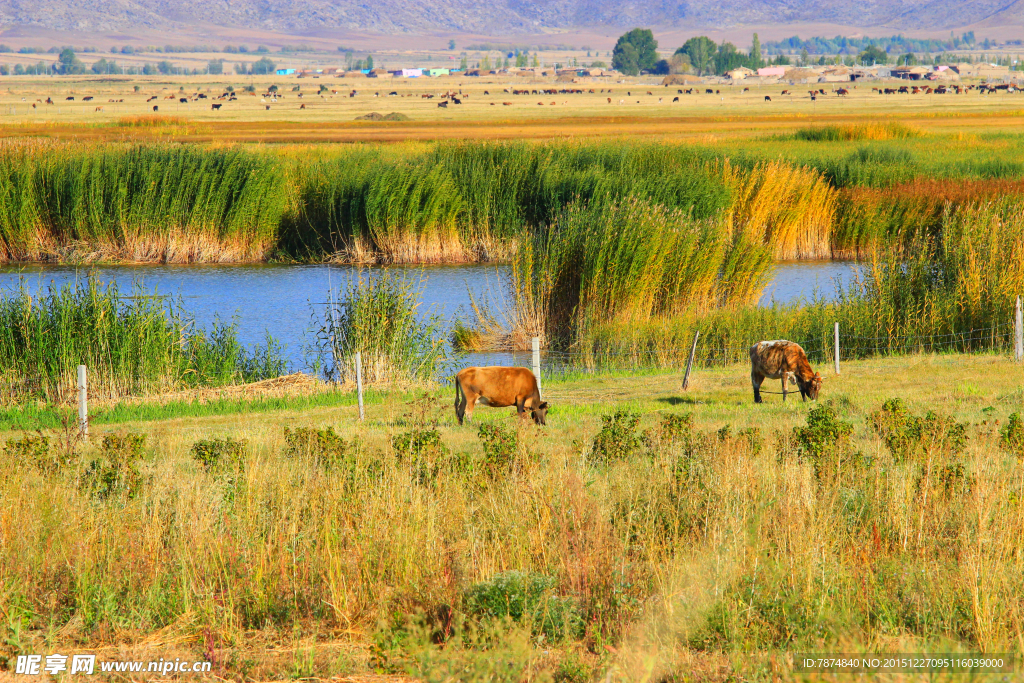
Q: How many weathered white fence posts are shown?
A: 6